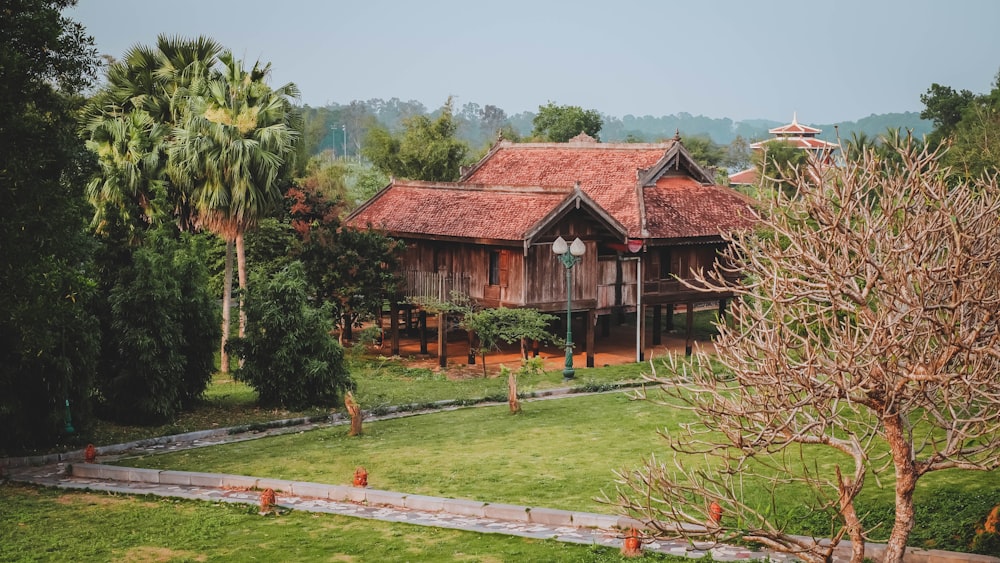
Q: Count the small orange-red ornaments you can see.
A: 5